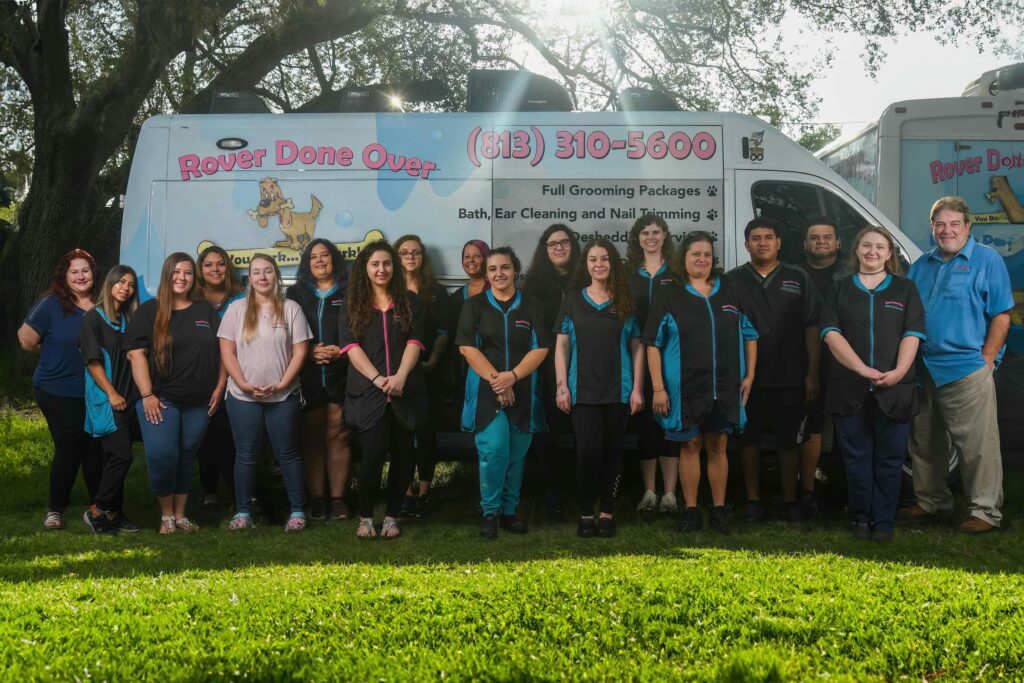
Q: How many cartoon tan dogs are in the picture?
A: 2